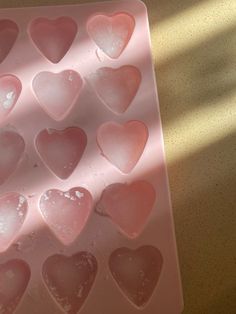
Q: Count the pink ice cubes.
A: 15